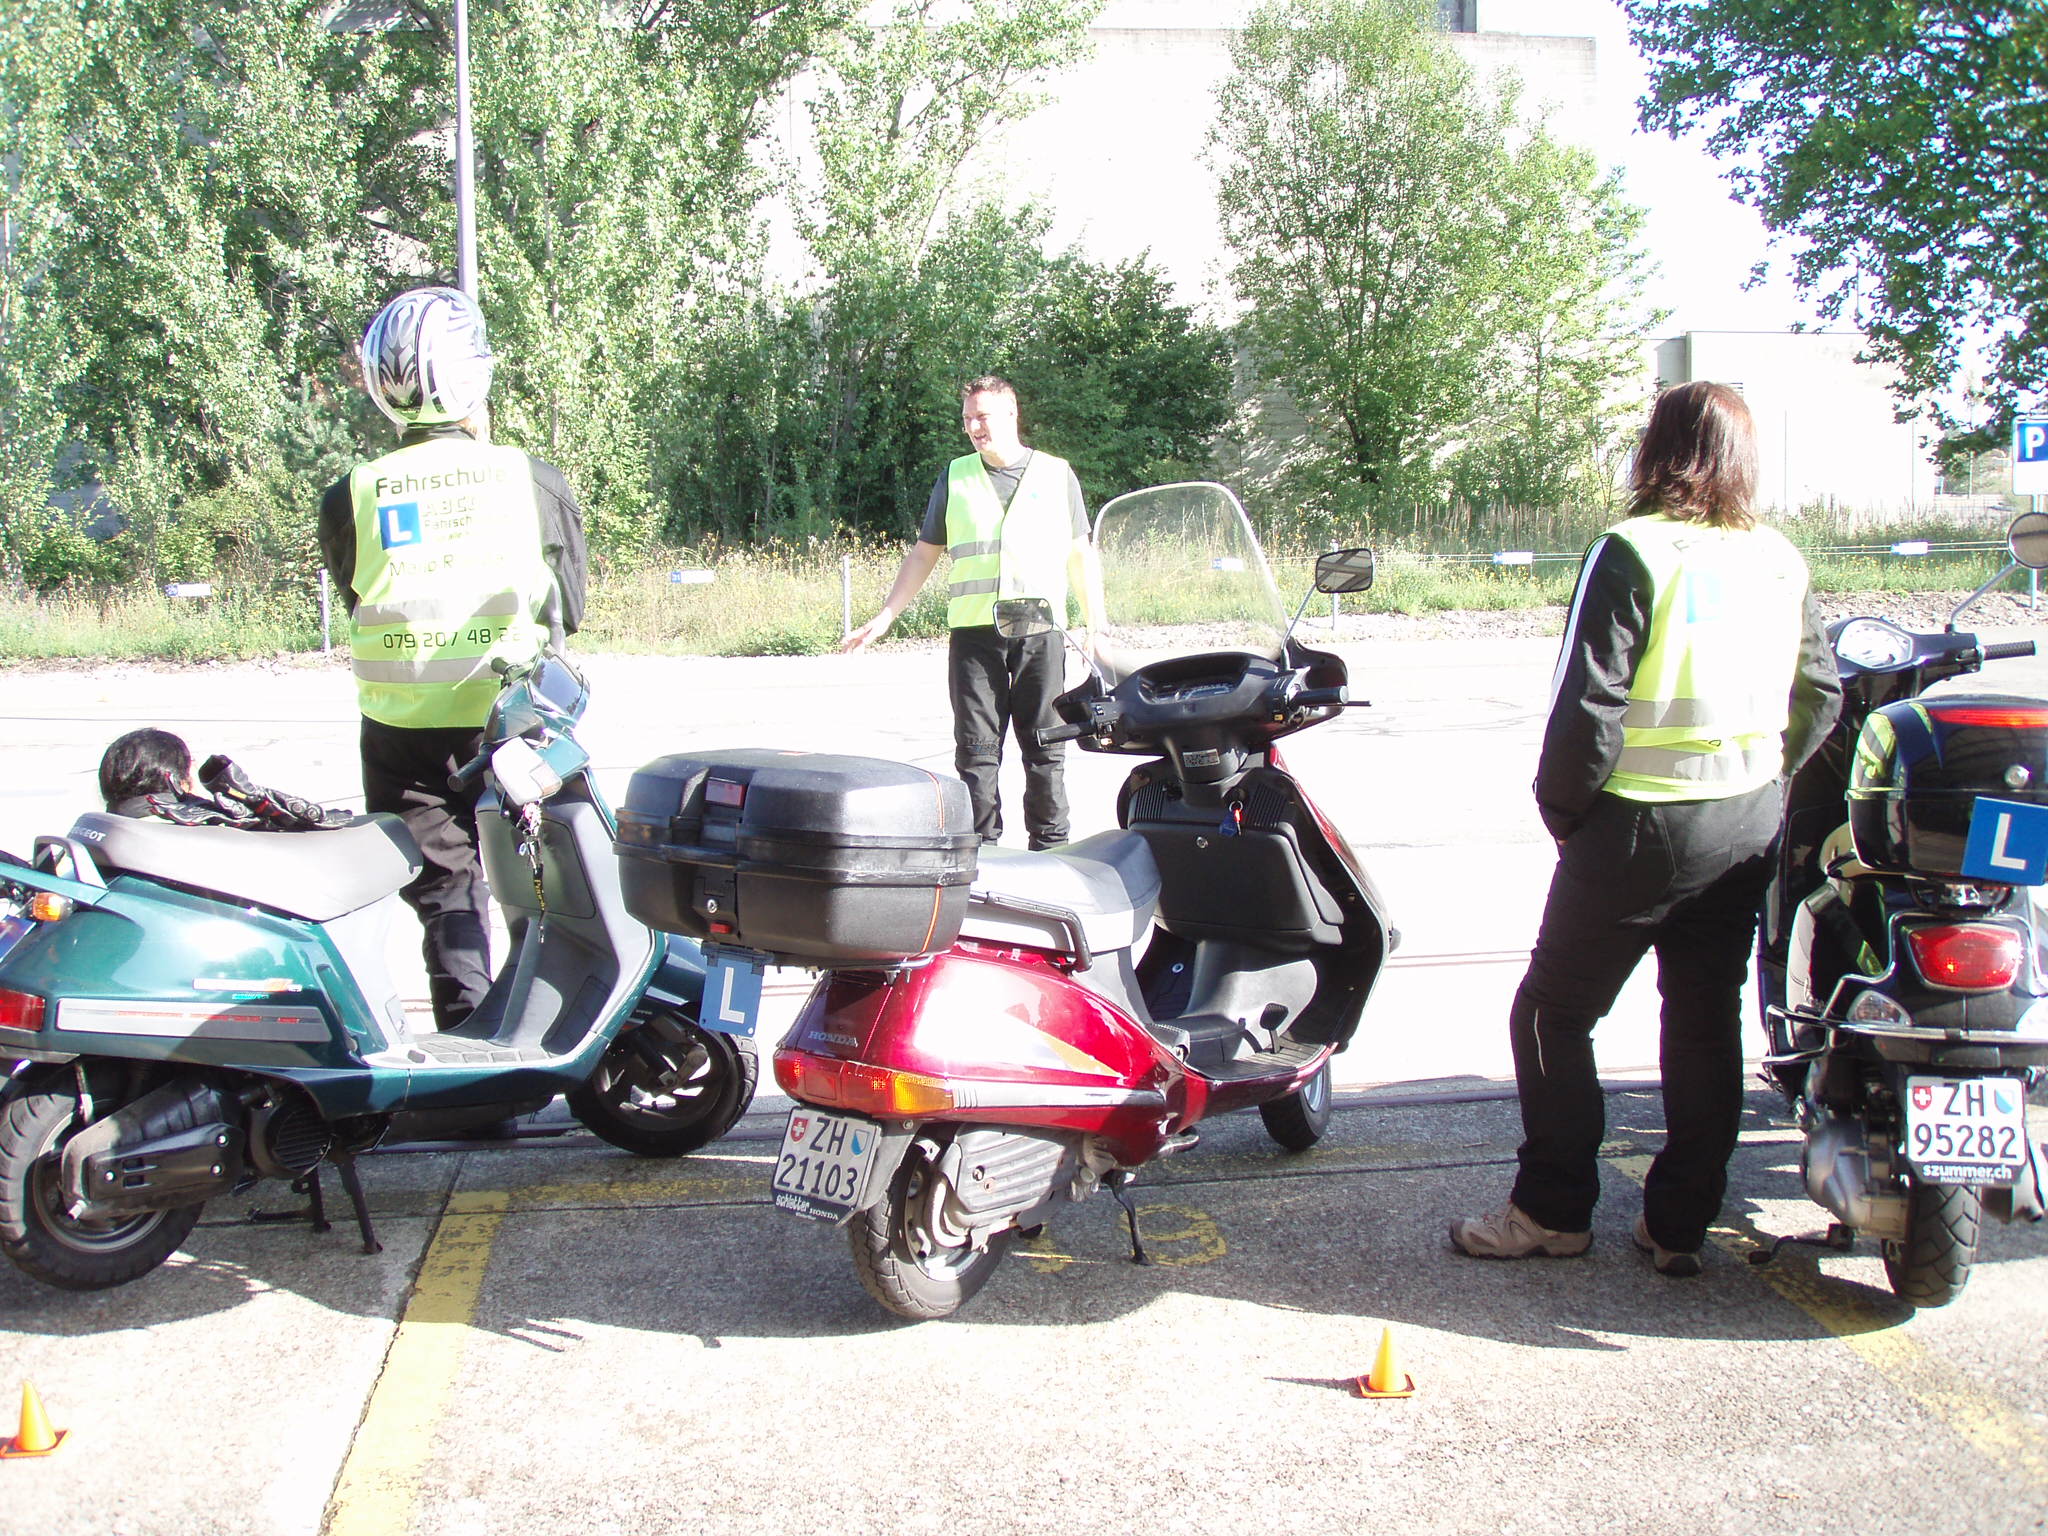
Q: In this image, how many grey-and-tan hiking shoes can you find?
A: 2